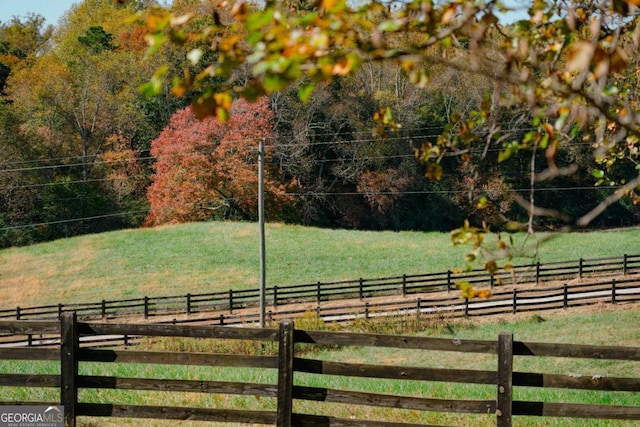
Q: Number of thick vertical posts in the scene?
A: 3